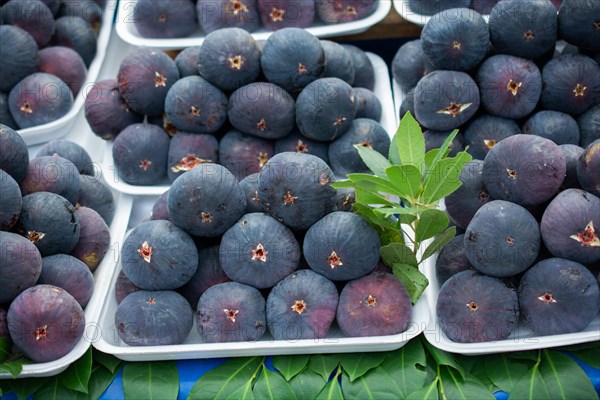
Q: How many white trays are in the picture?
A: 8